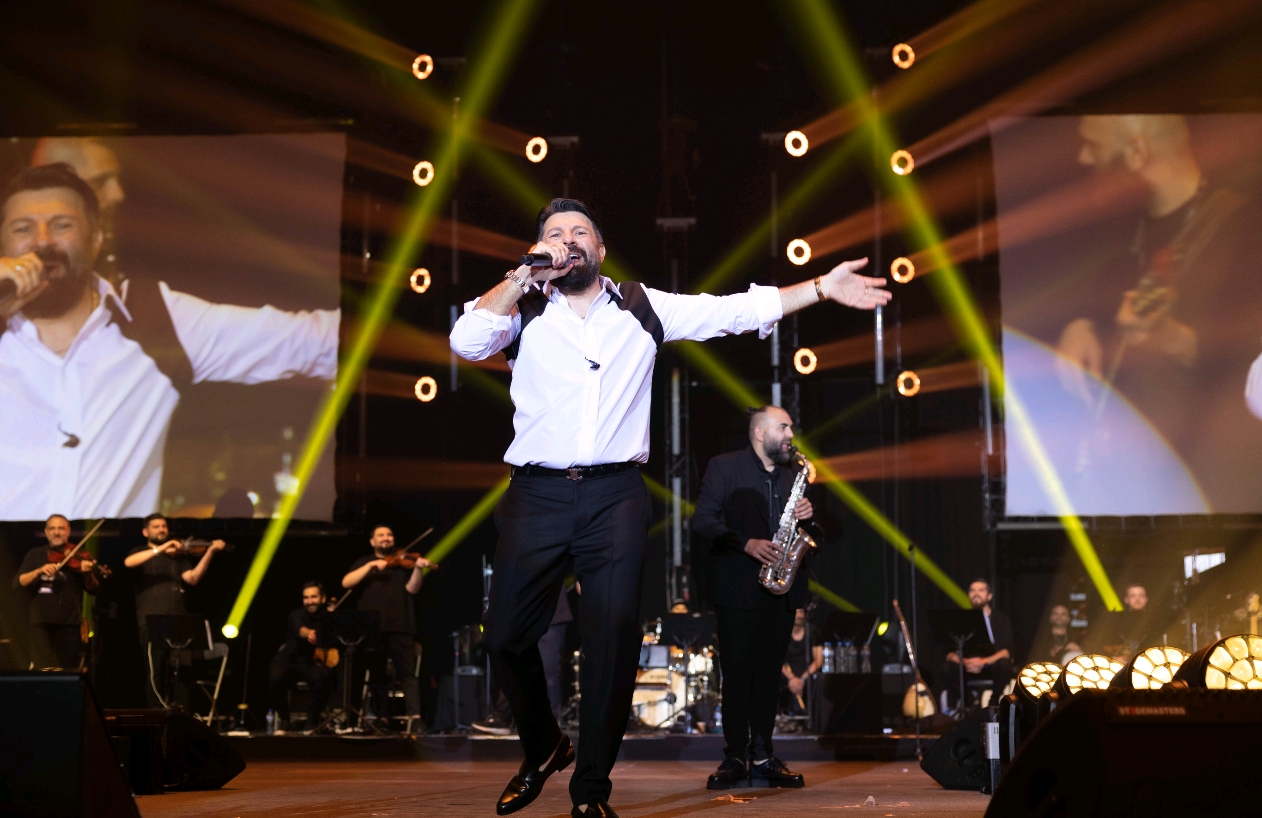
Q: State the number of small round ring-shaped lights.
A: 12